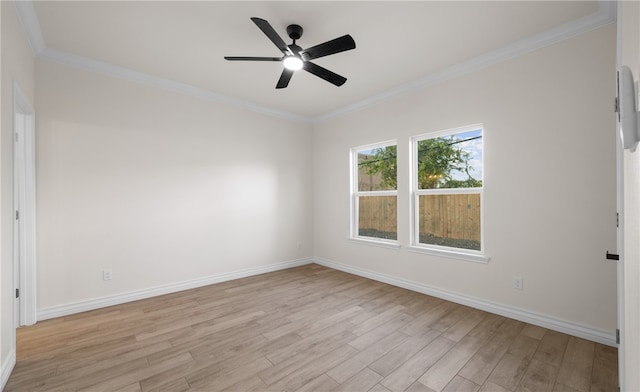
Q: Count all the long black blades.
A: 5